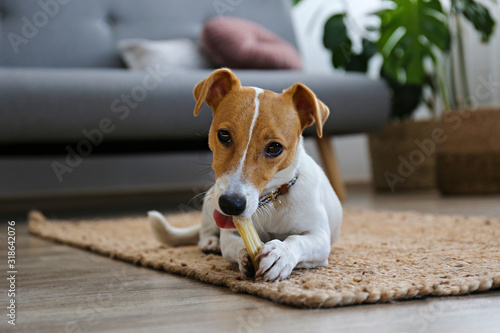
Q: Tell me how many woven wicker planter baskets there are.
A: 2